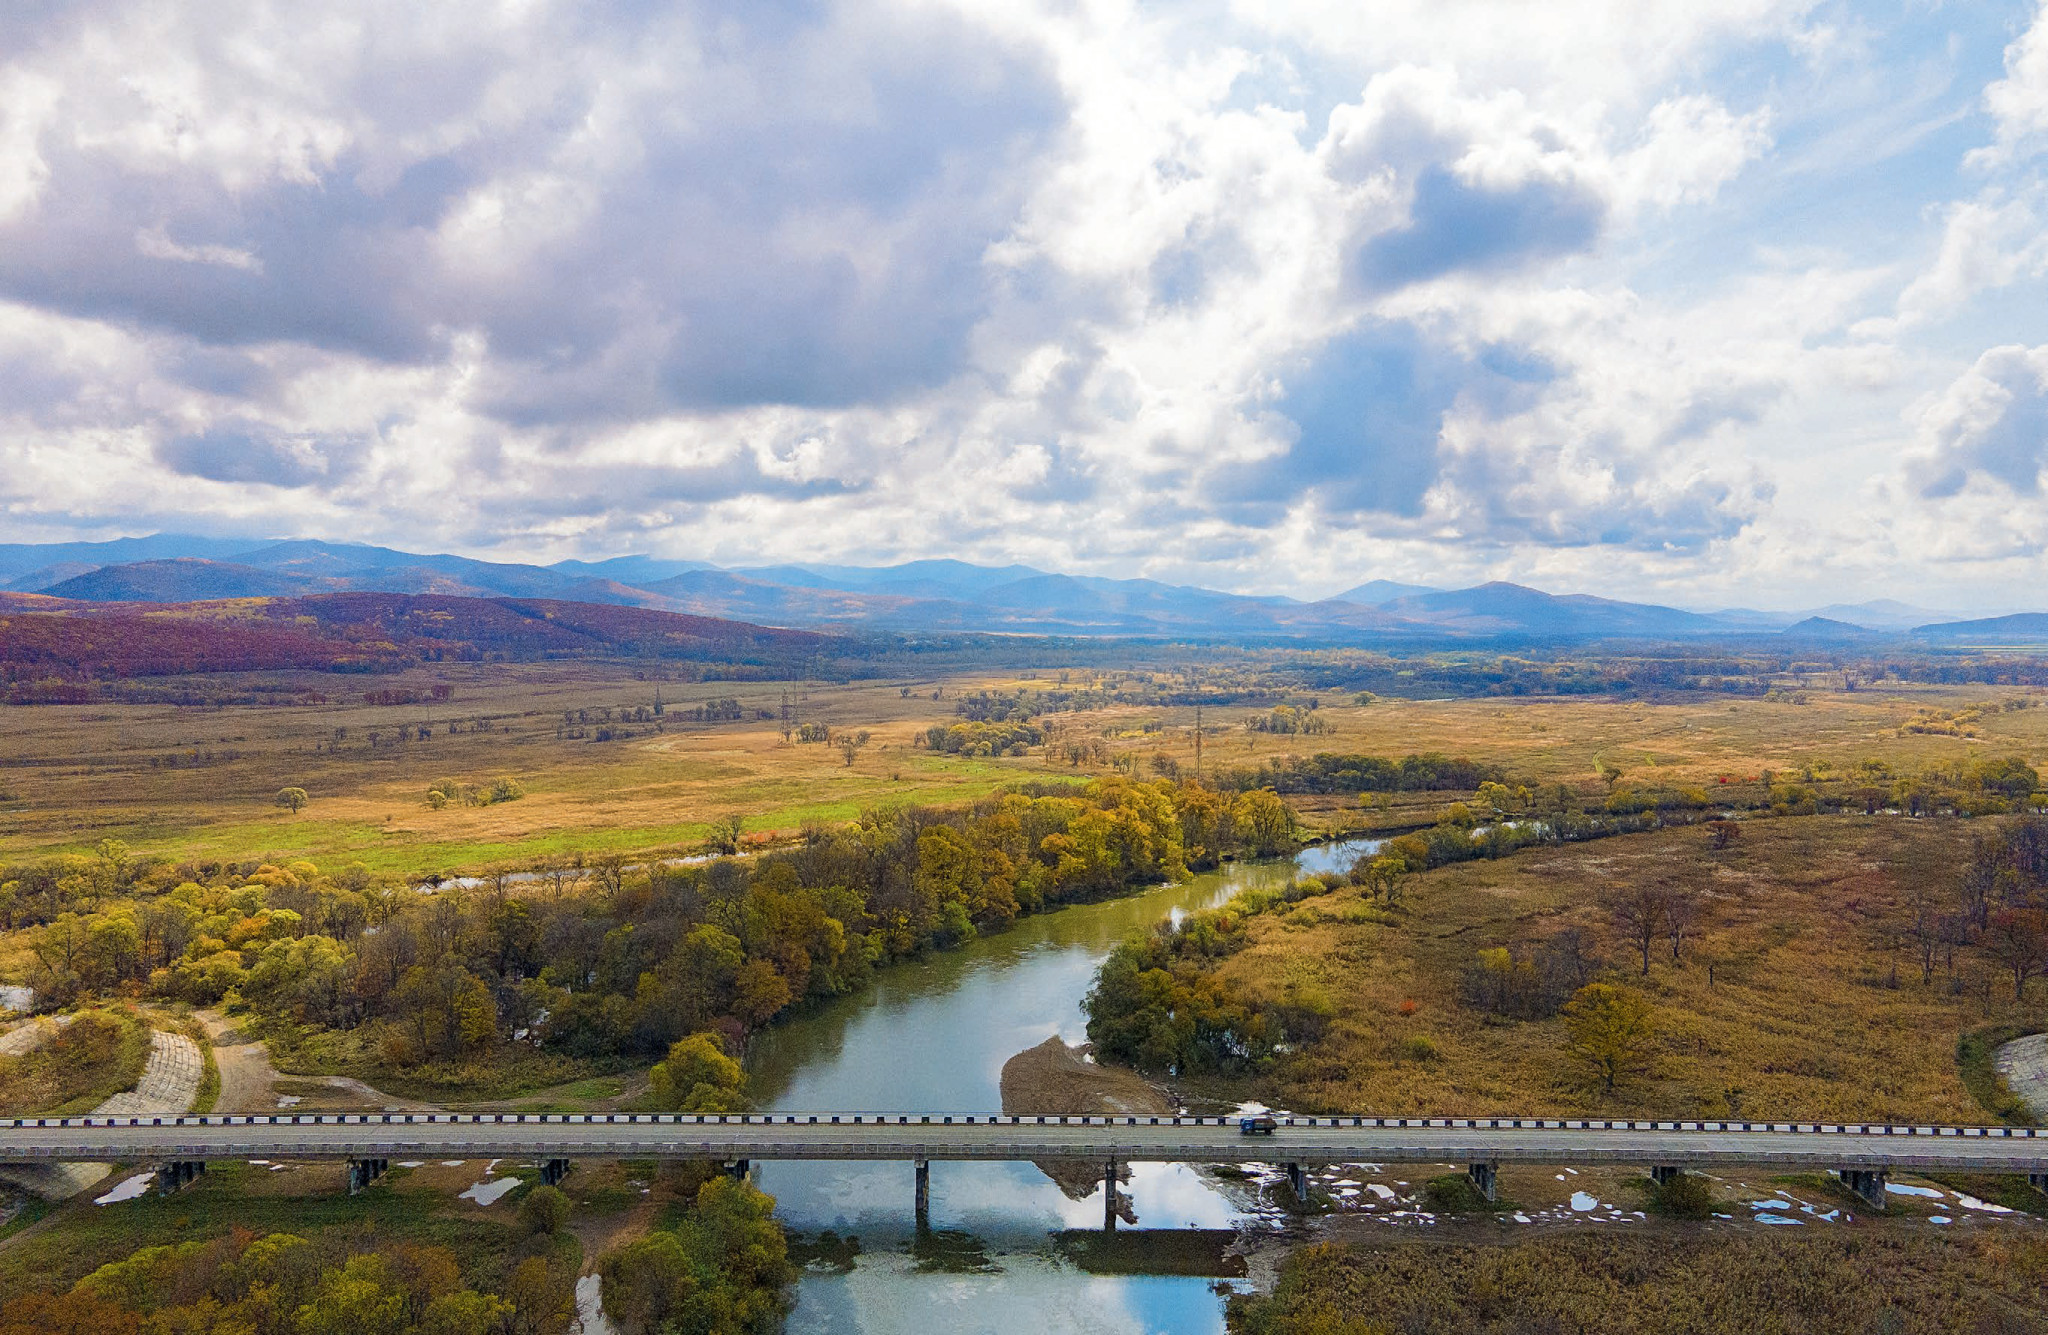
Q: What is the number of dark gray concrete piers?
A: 11